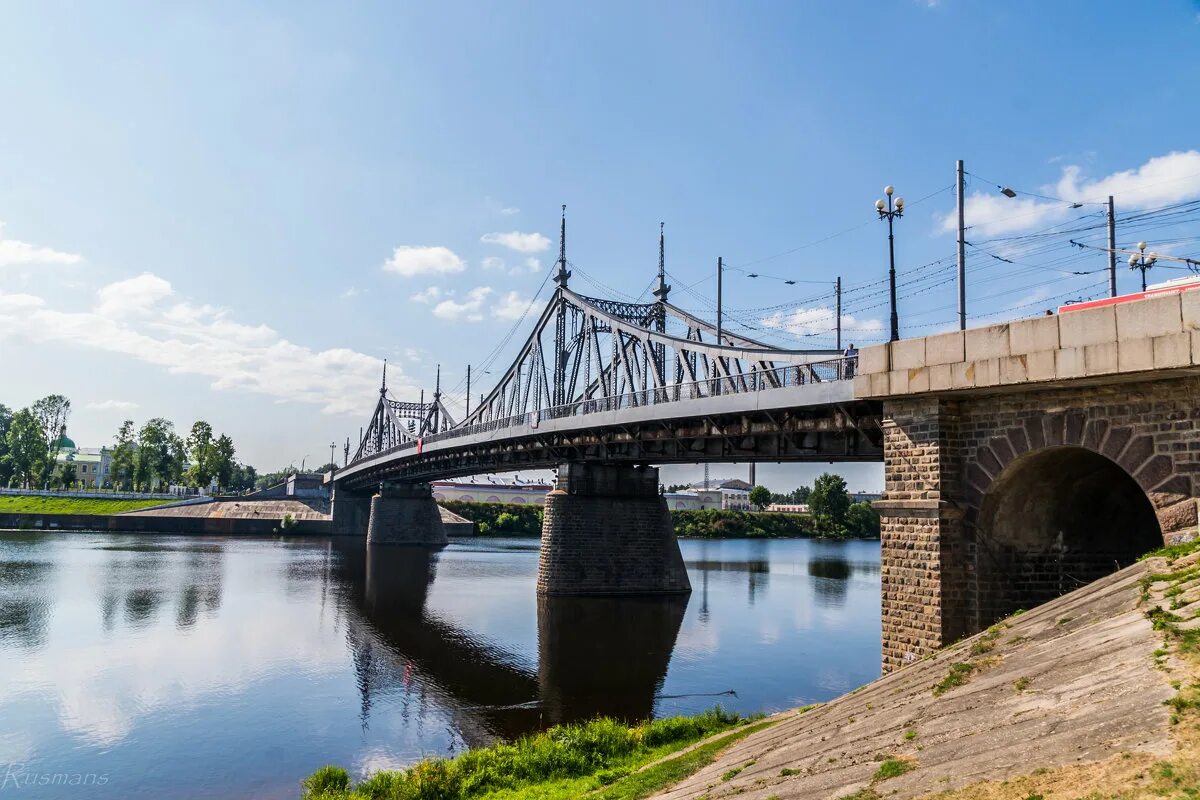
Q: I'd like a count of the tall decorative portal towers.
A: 4